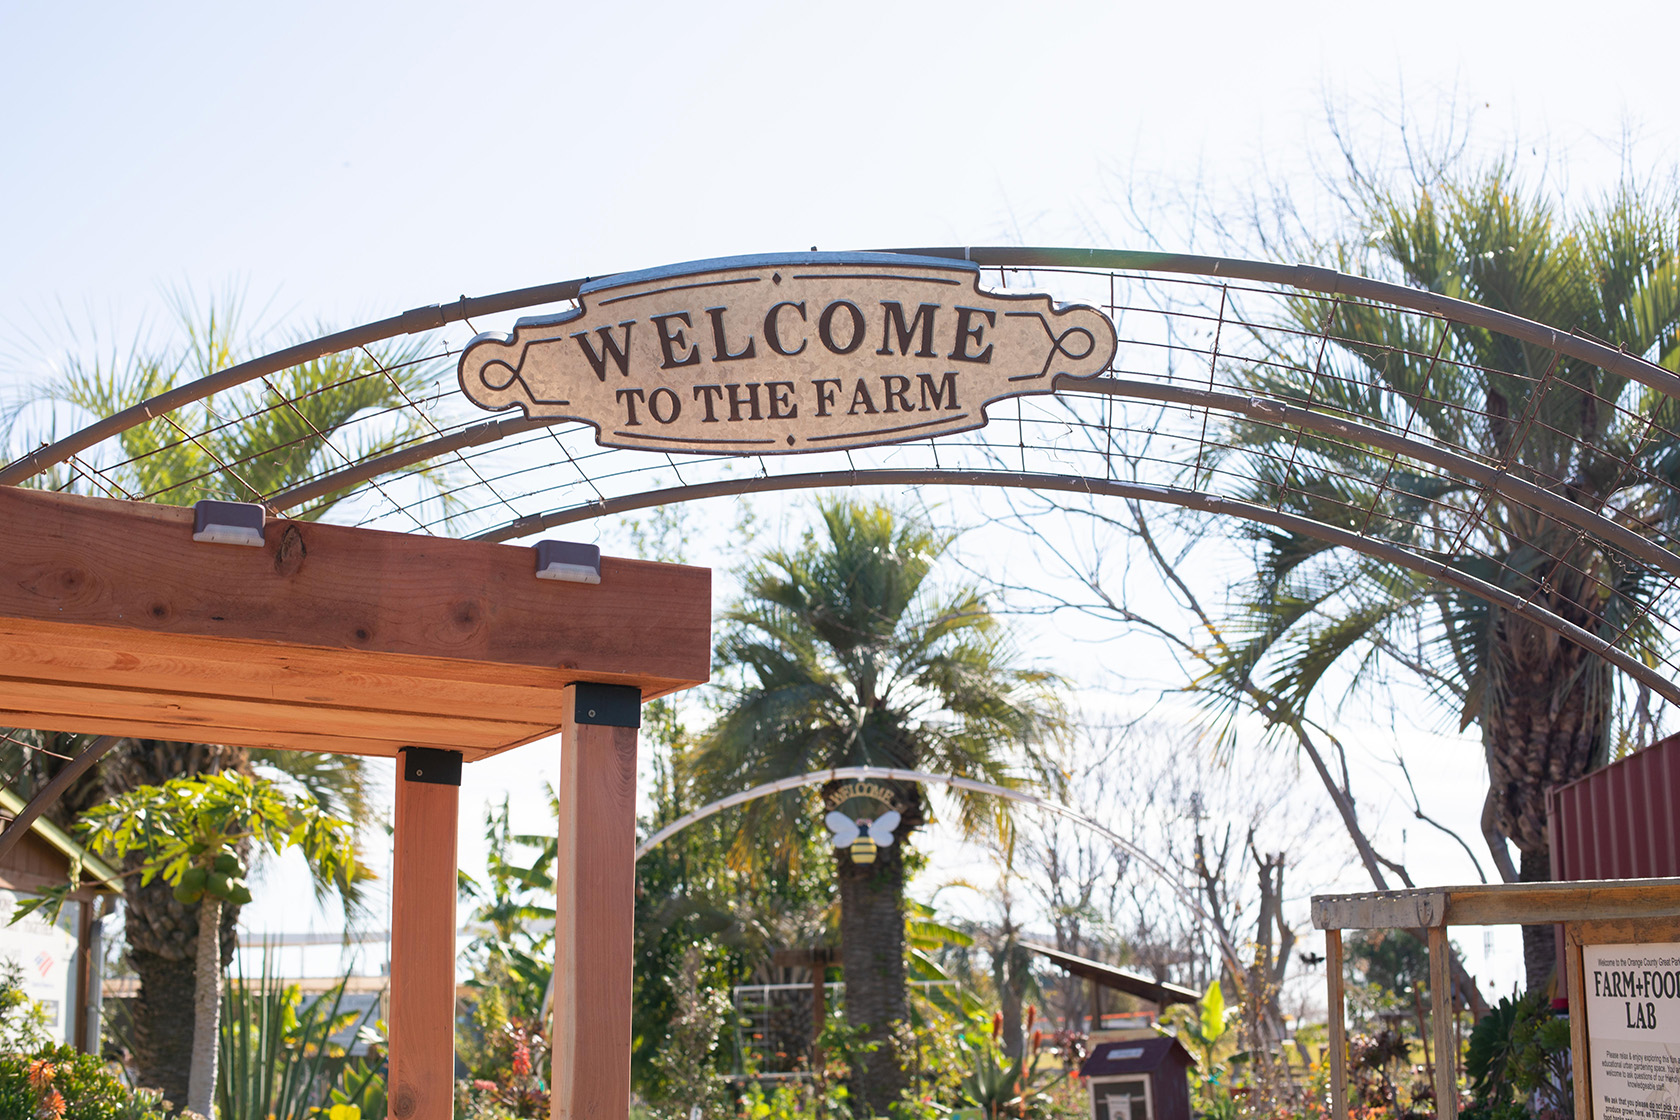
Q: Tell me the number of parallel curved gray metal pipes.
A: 3